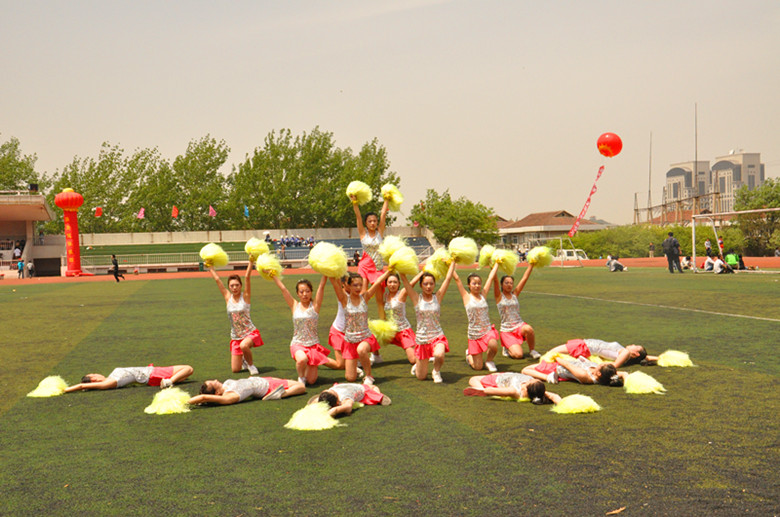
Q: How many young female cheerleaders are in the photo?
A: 15